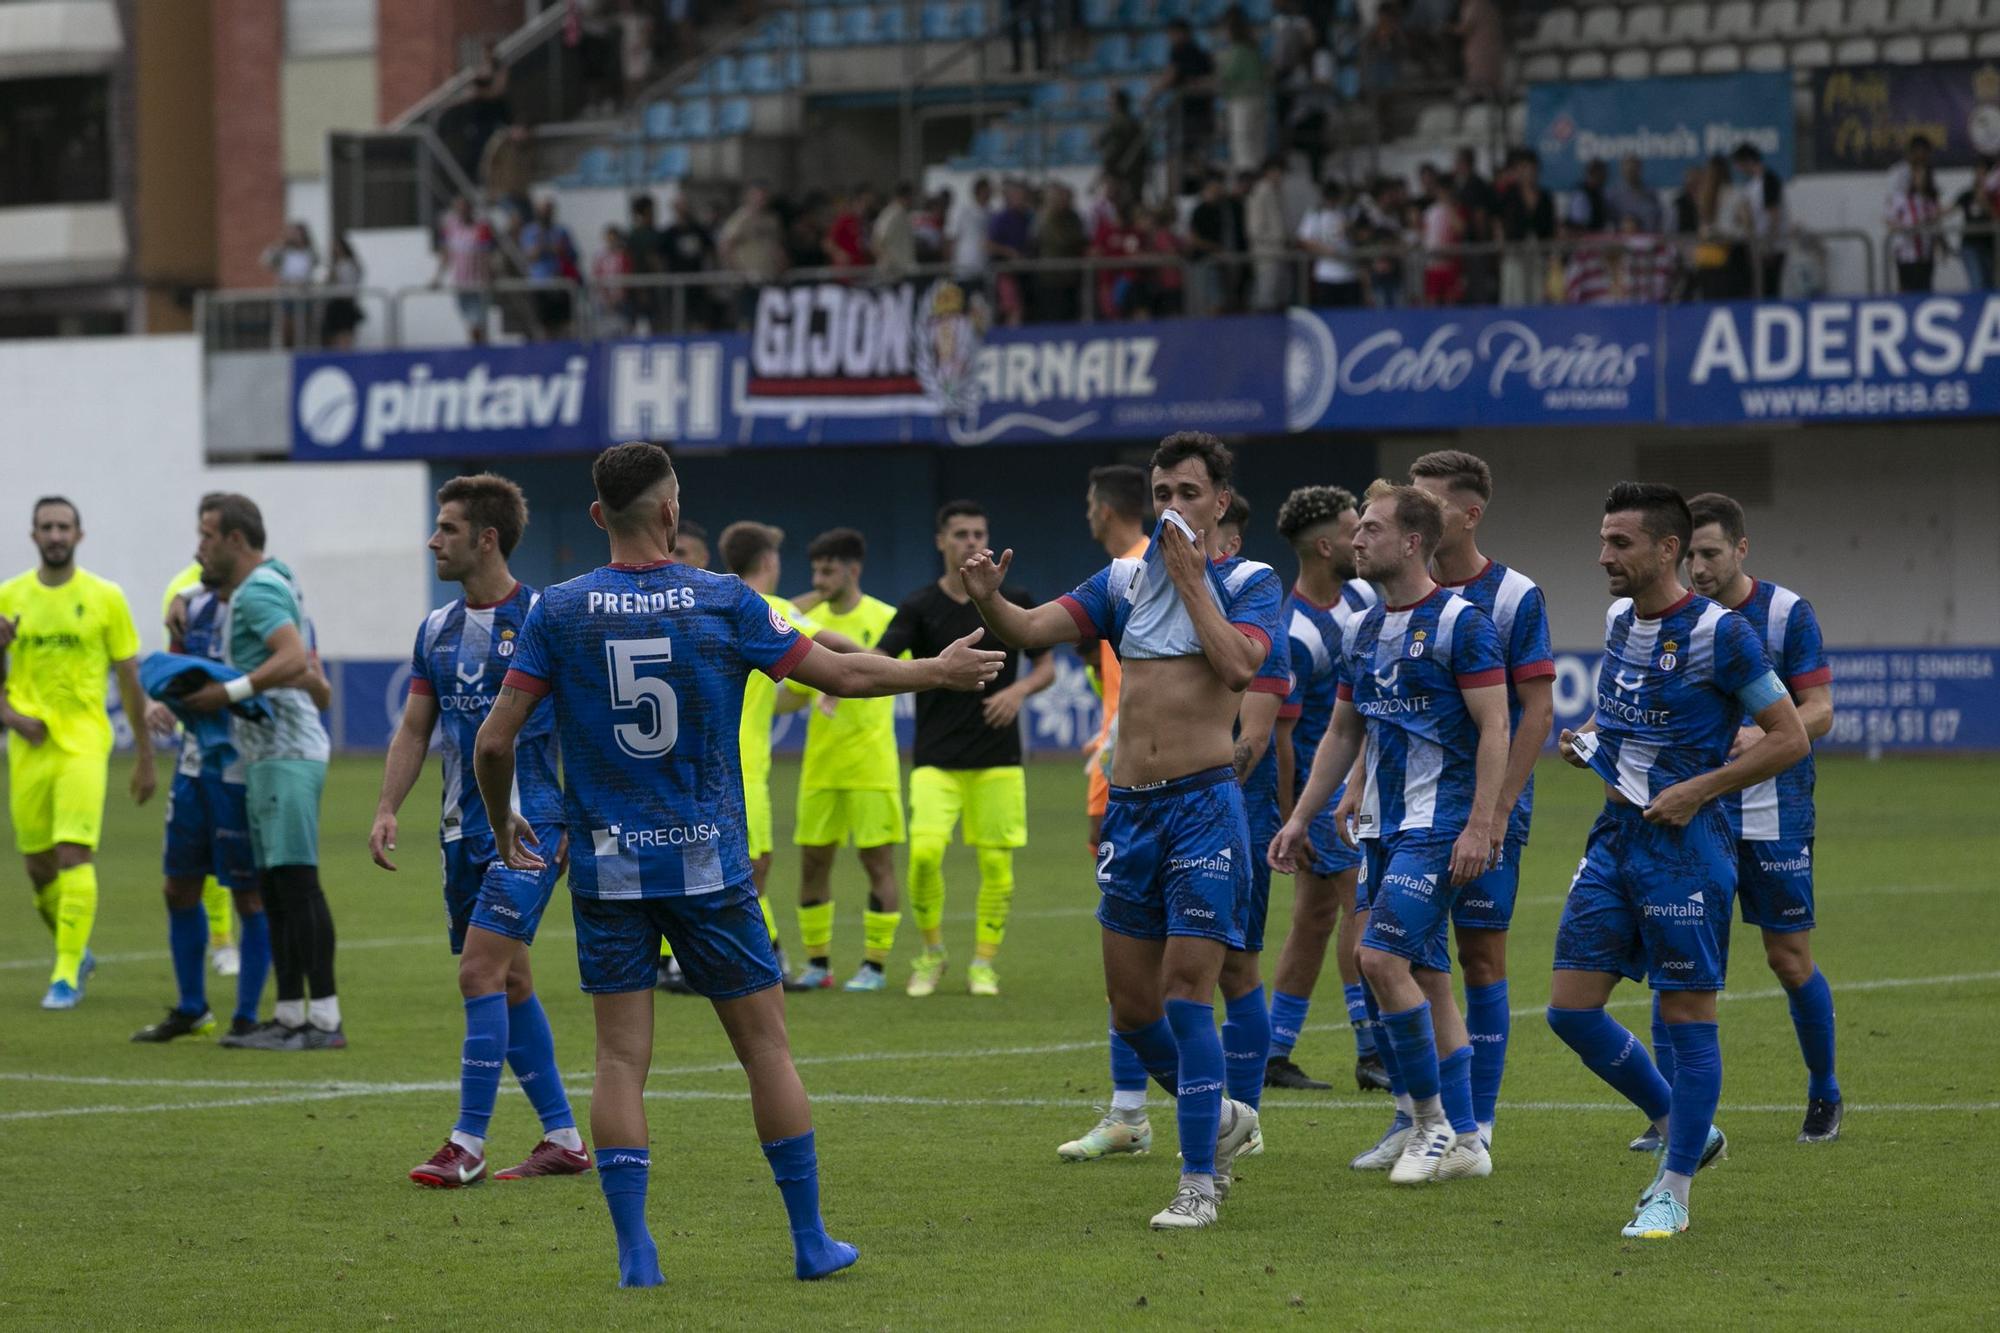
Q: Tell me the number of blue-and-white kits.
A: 10